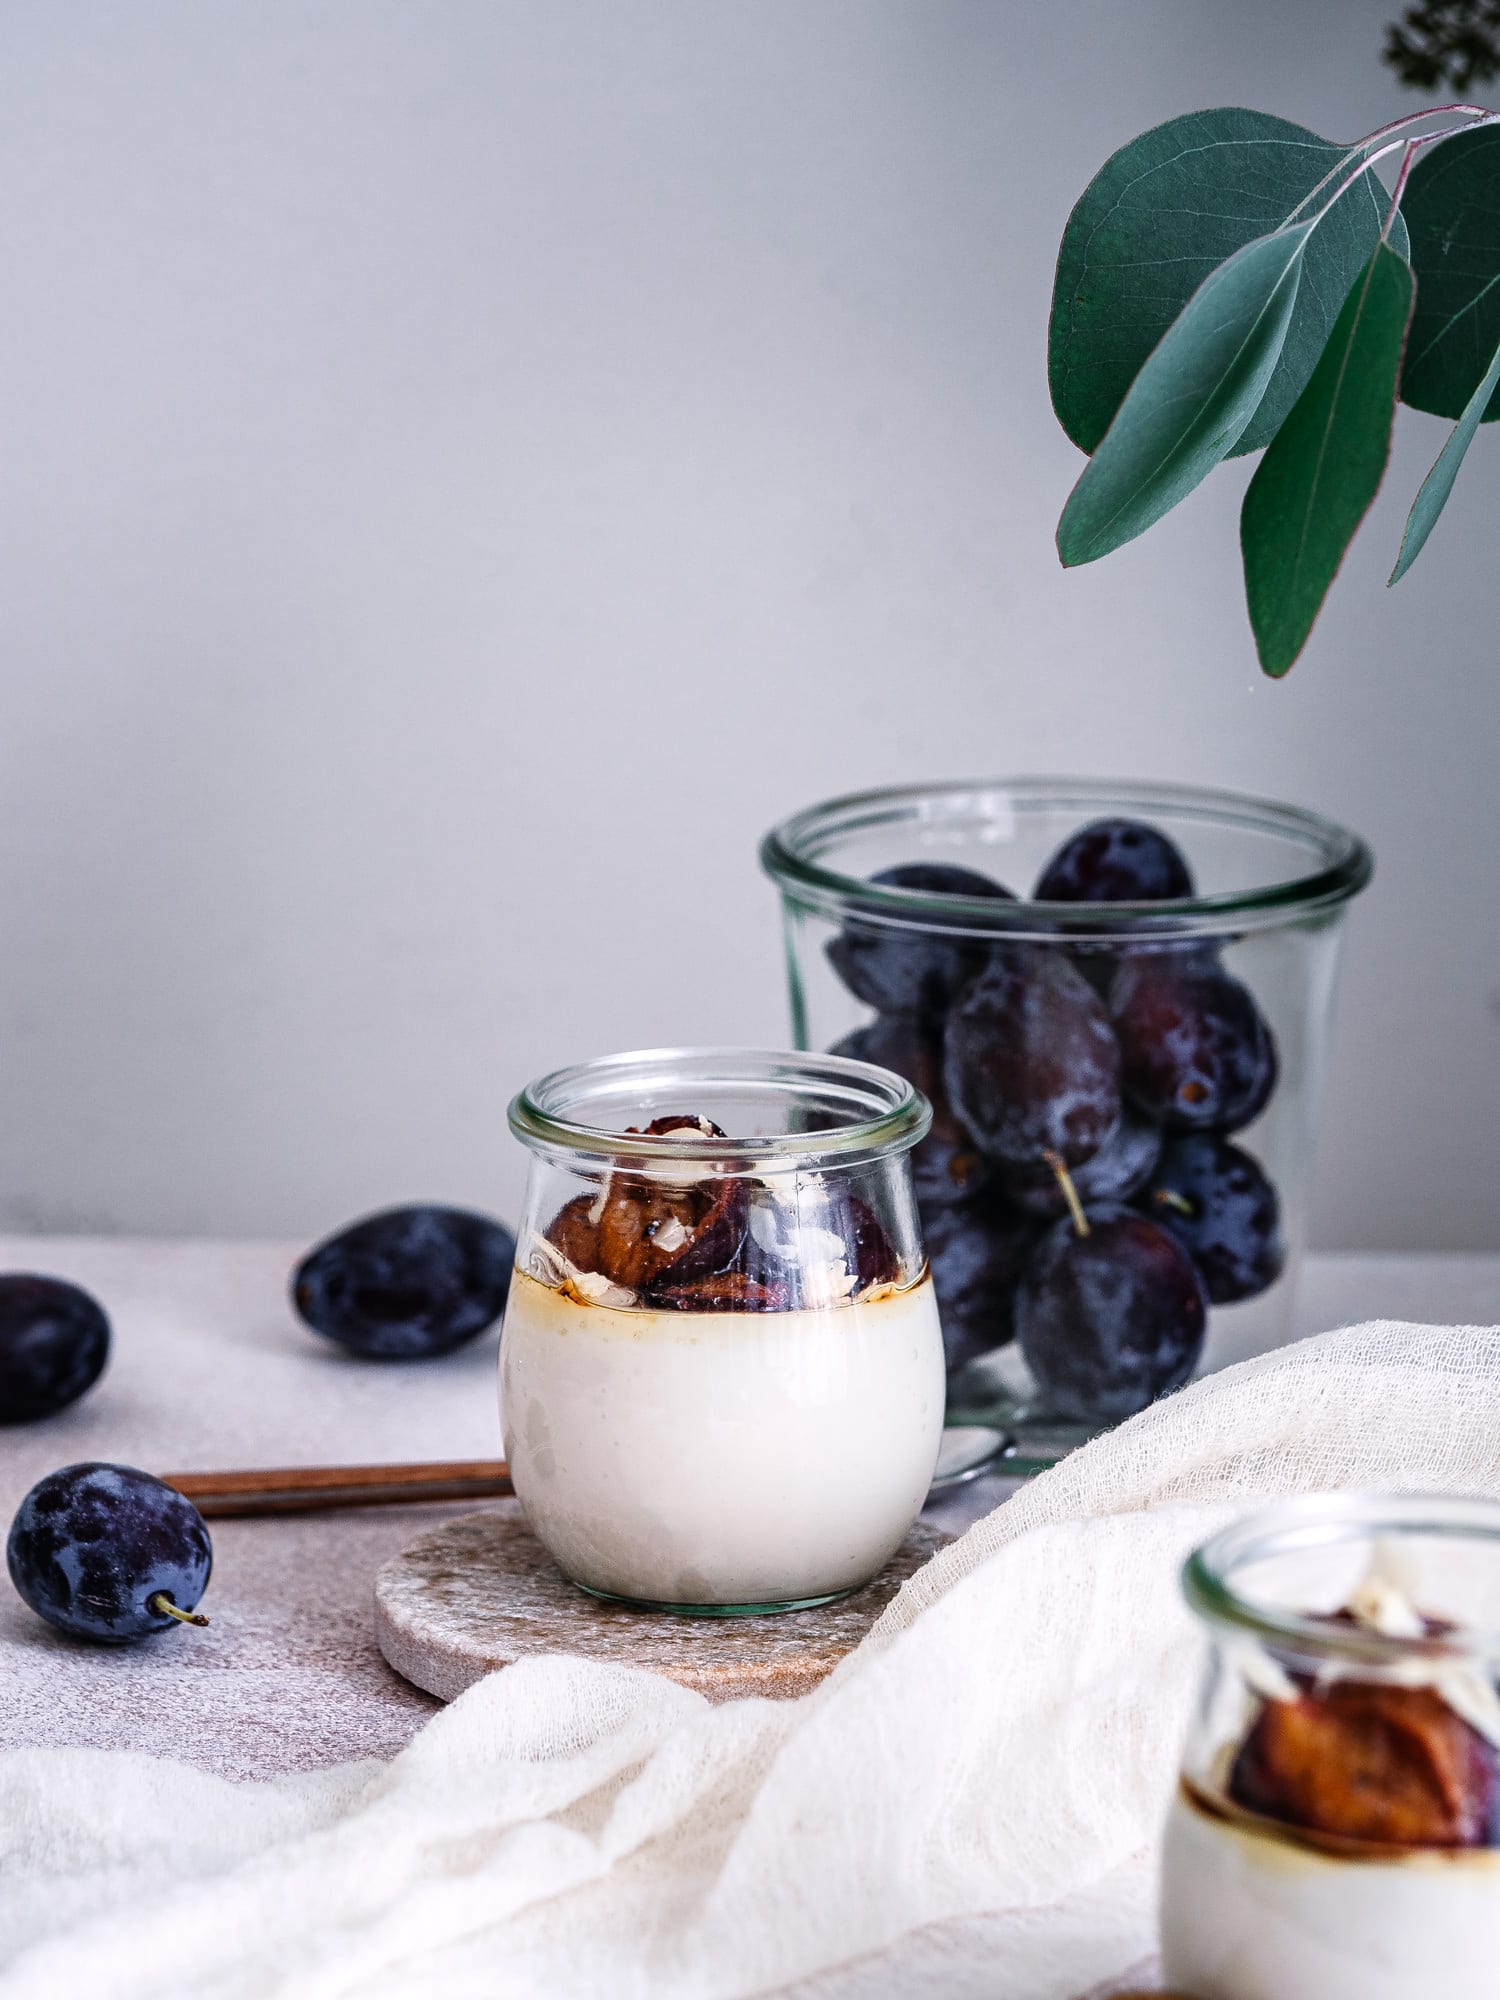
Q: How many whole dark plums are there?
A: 12